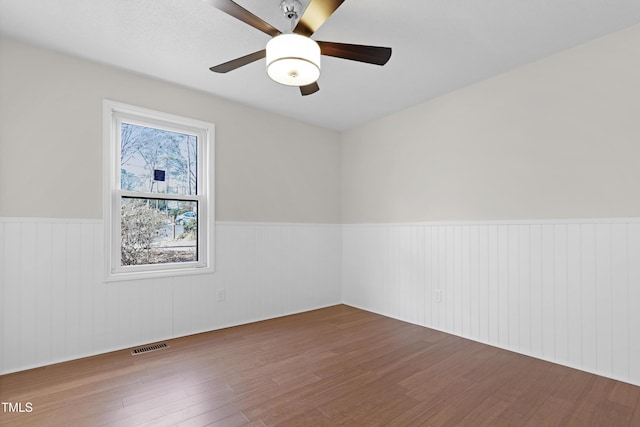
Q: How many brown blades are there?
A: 5